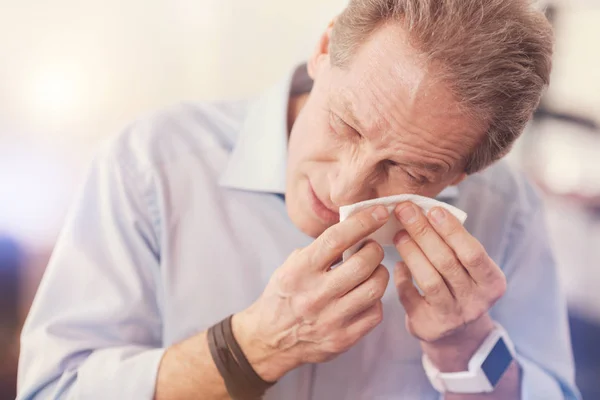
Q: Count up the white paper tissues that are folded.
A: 1